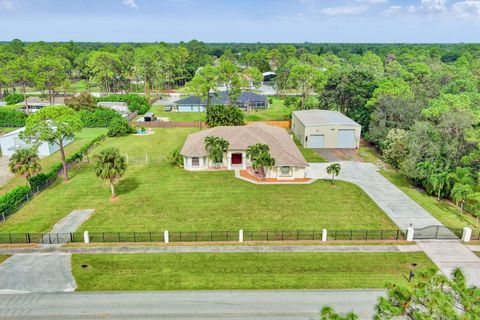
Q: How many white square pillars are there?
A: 6